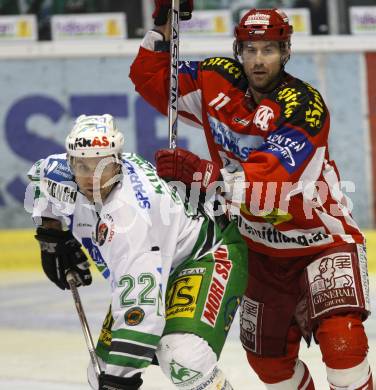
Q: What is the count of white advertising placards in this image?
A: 5